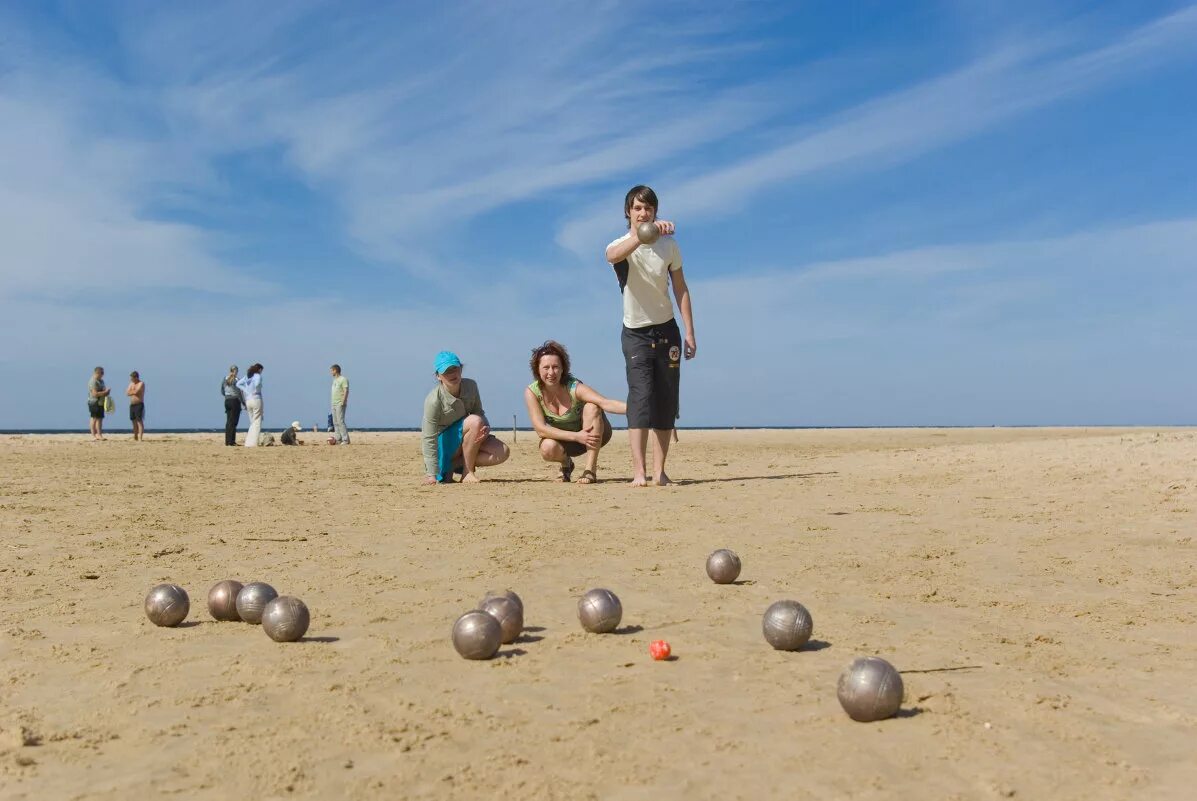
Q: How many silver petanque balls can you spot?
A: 12